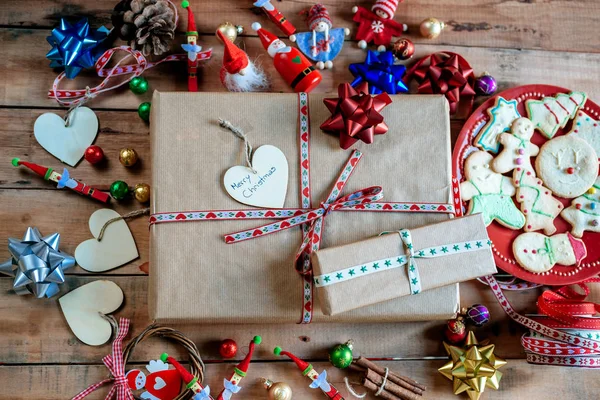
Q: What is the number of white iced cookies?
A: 9